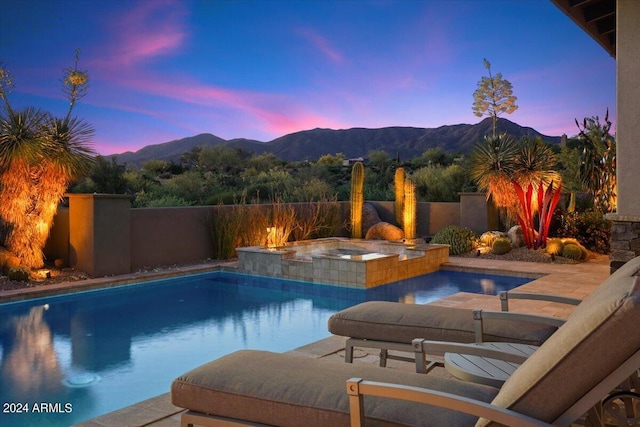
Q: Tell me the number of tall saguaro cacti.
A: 3